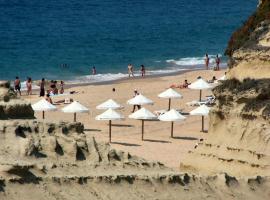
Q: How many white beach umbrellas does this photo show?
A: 10